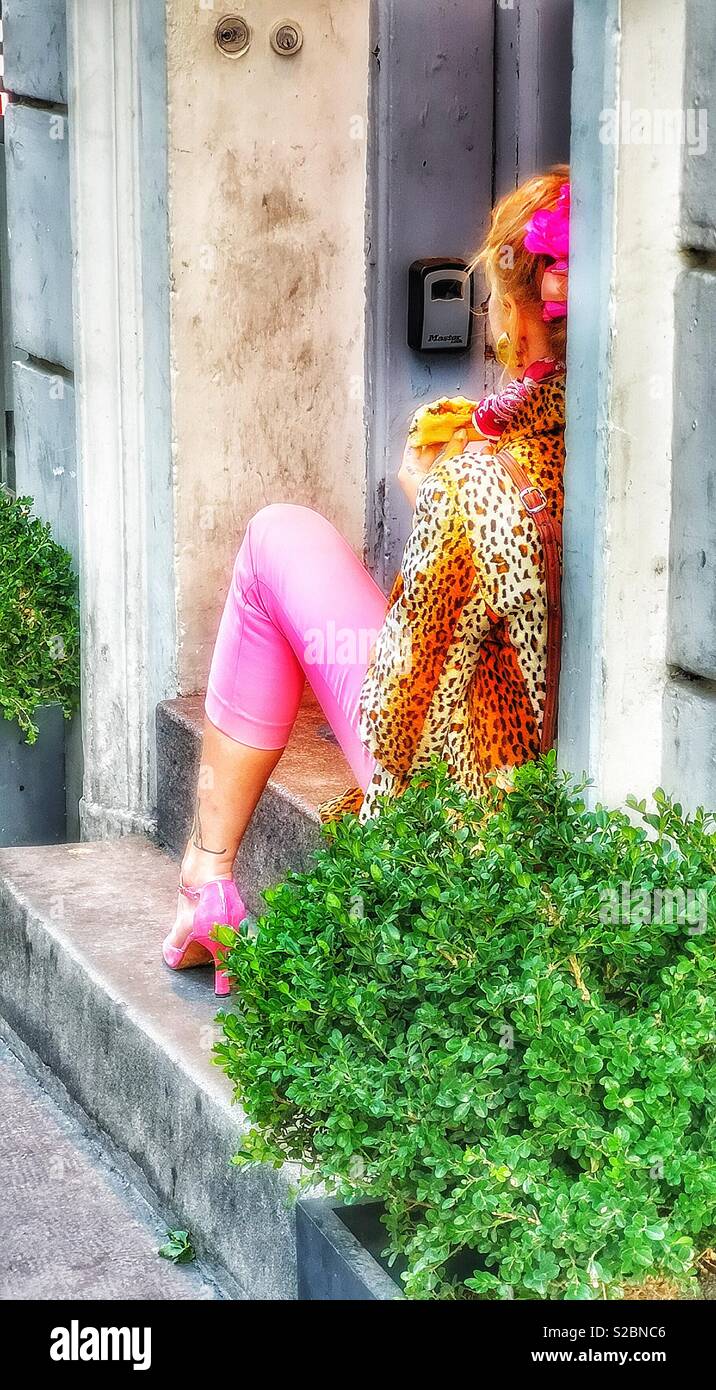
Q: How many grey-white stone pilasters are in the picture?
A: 2